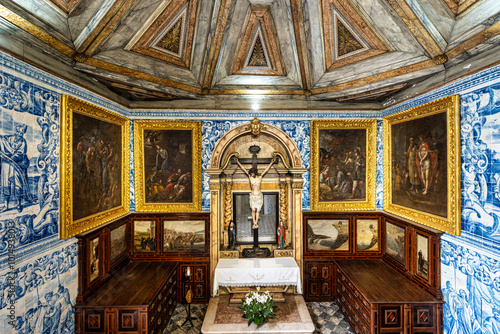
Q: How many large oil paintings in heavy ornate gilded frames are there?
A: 4